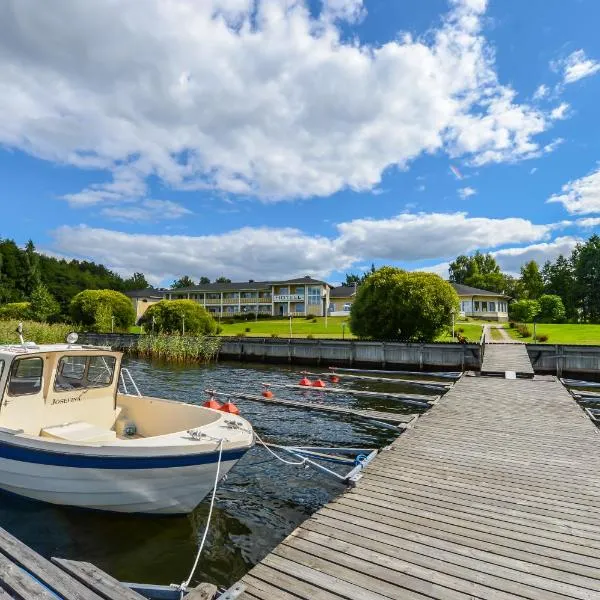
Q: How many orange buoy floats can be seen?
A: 6